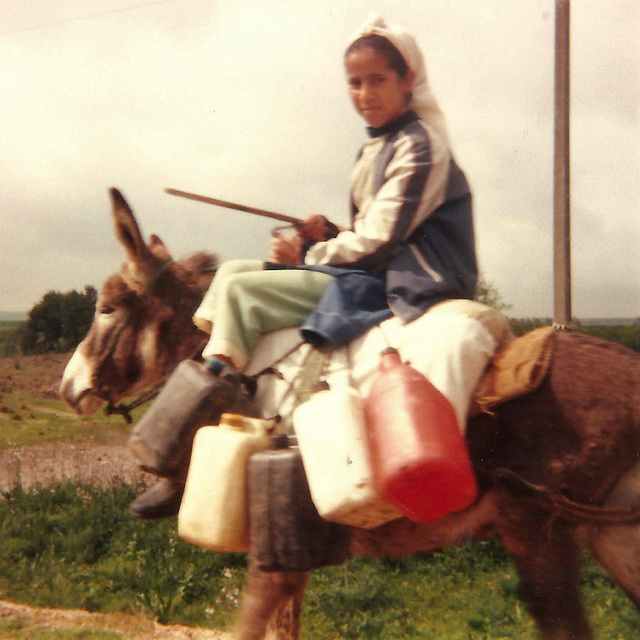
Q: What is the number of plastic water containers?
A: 5